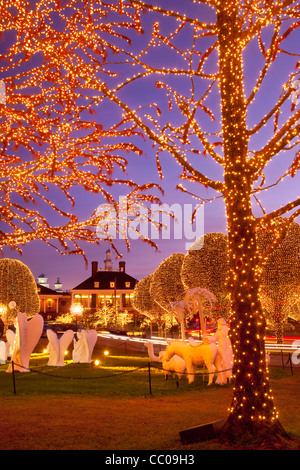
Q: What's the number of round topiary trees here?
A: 5